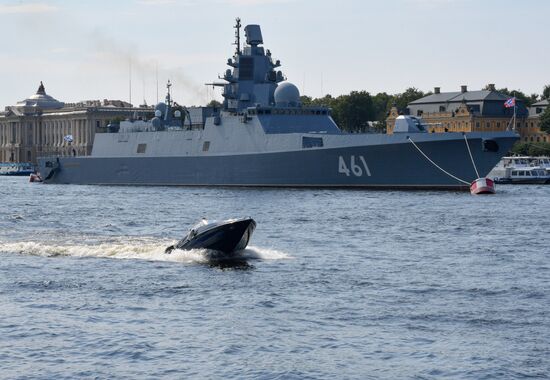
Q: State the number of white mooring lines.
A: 2